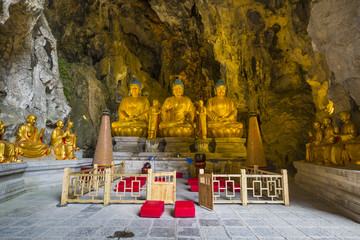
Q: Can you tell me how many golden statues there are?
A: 12